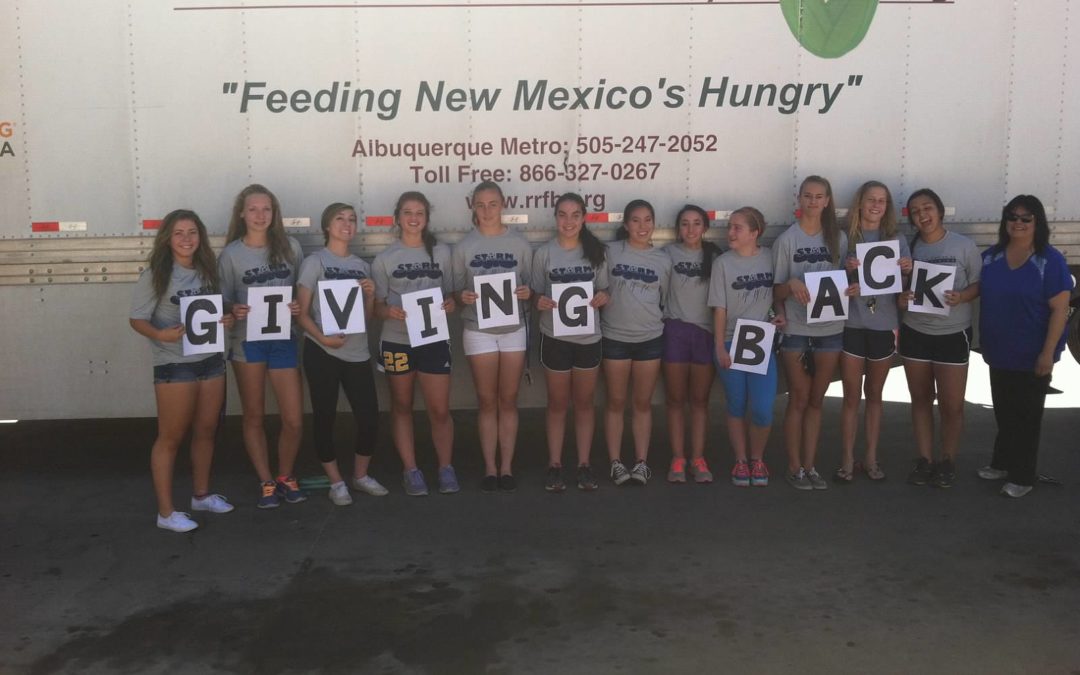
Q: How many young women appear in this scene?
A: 12